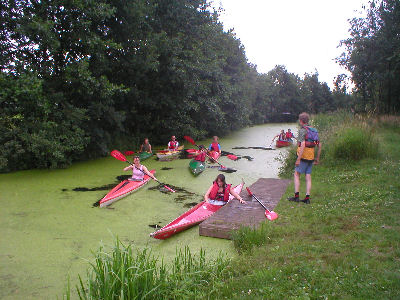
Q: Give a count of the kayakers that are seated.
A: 8